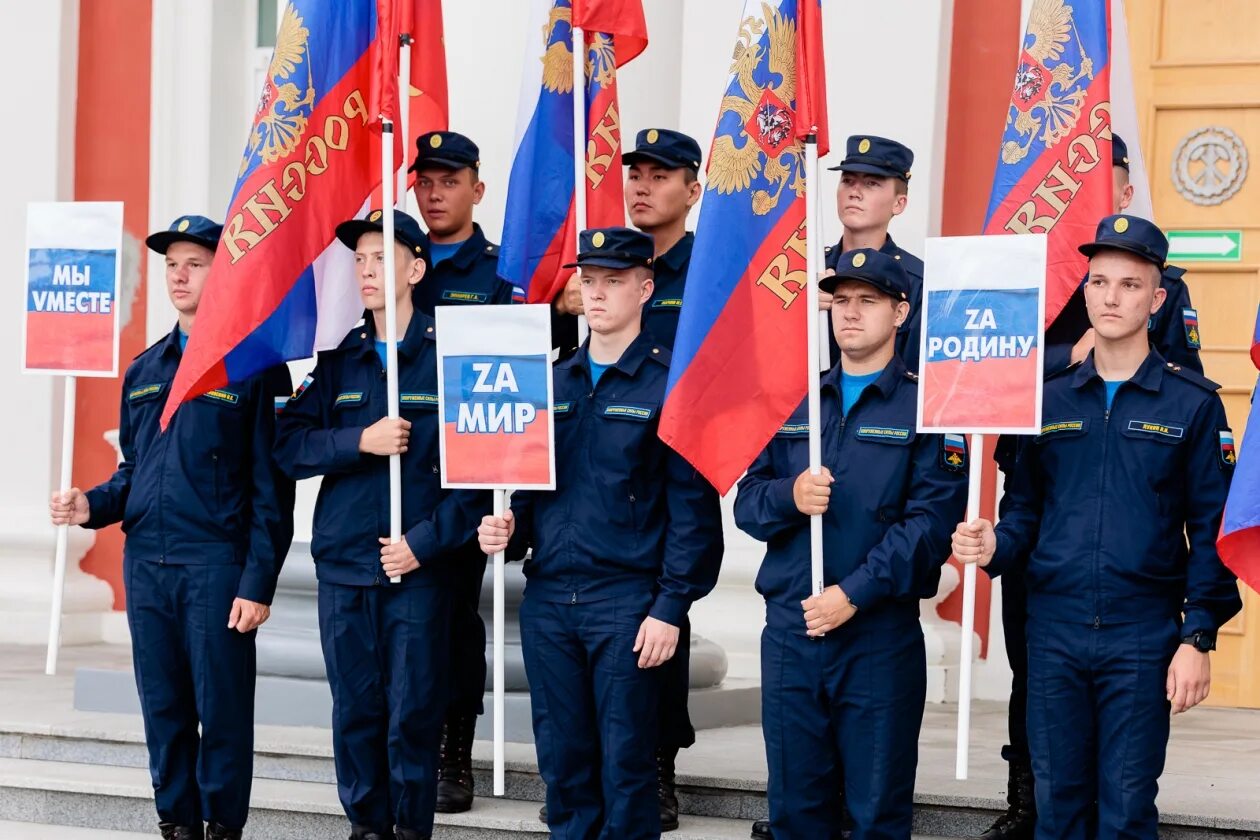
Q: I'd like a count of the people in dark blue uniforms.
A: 9